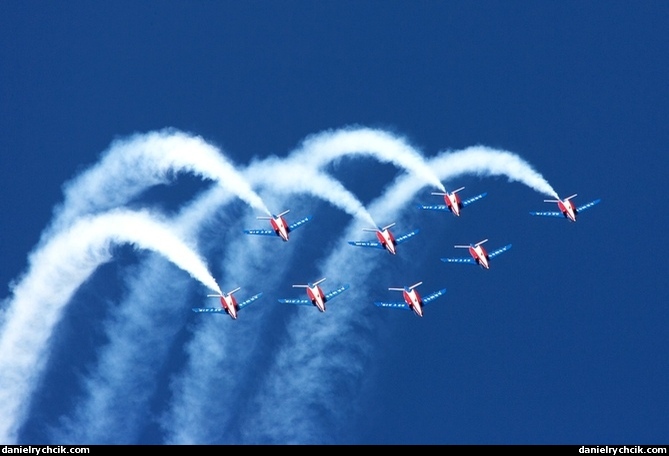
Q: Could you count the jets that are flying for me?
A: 8